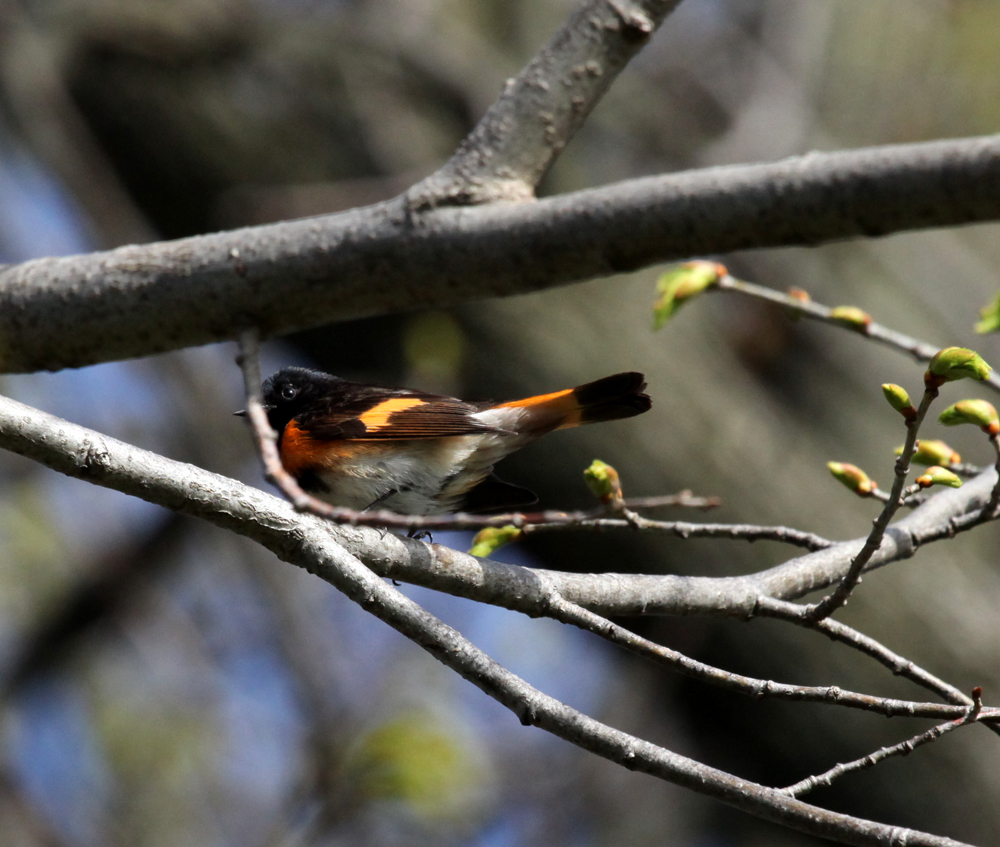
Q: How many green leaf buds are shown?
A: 11